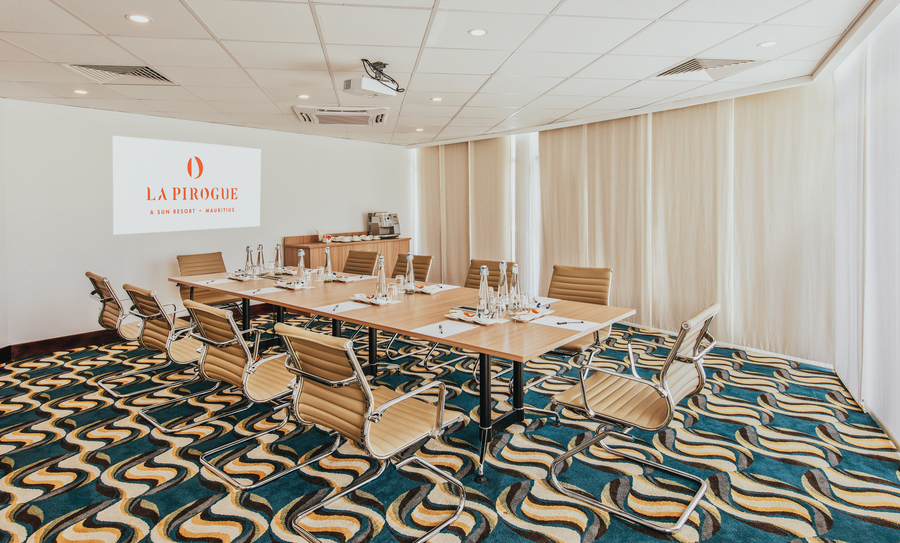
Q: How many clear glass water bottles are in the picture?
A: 10